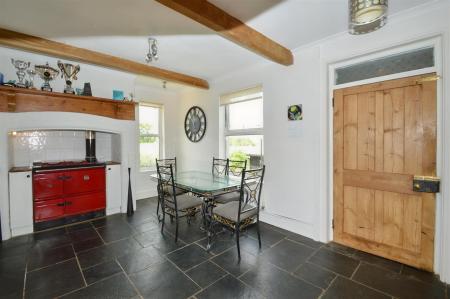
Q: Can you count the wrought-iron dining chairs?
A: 5